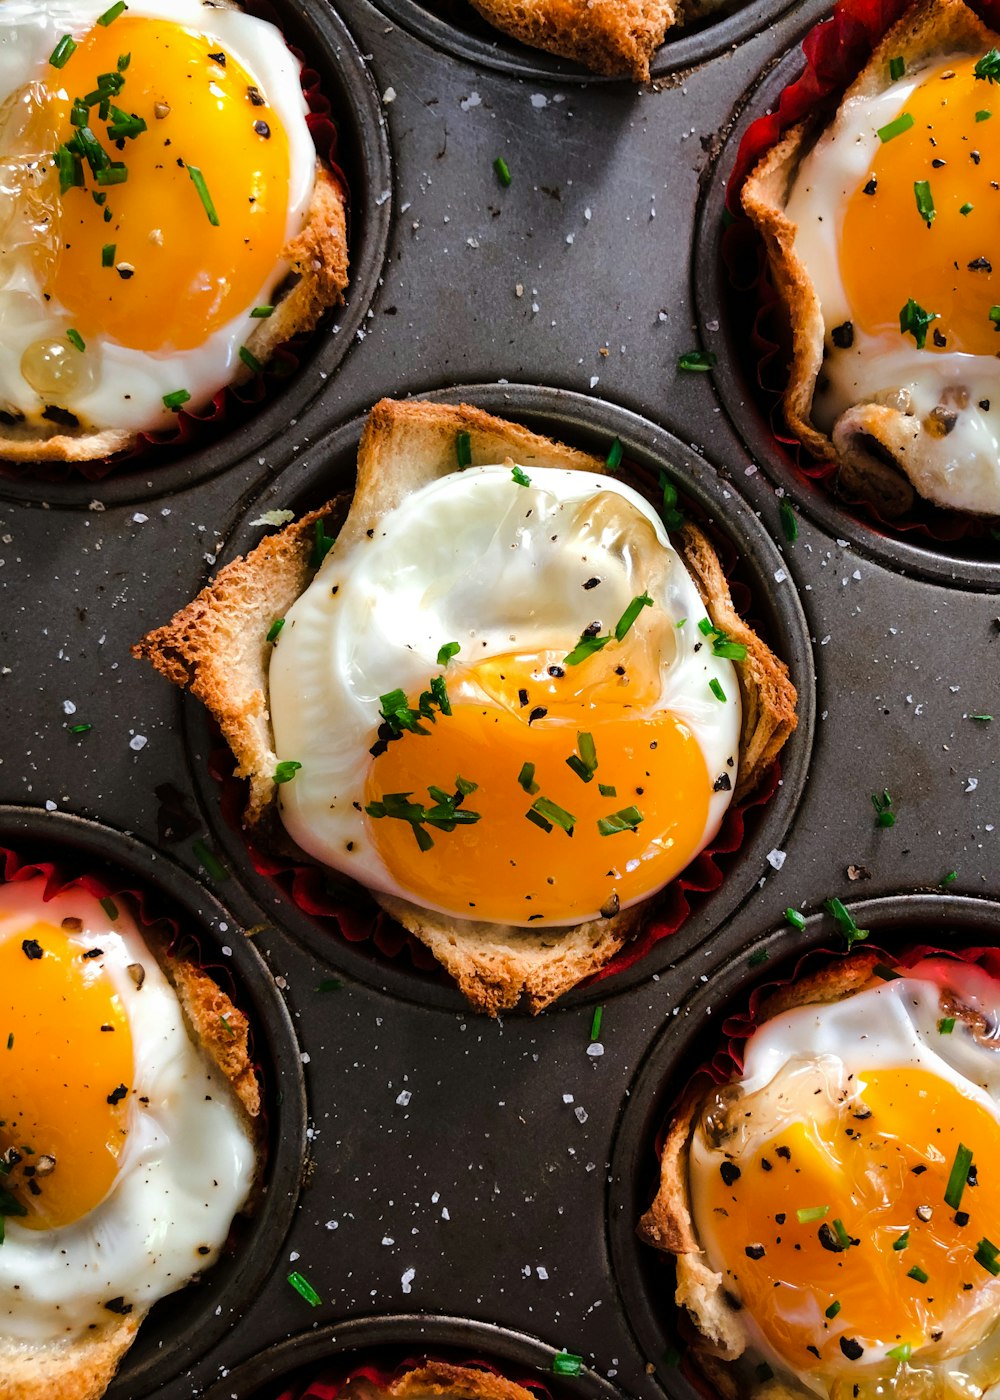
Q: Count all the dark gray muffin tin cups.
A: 7